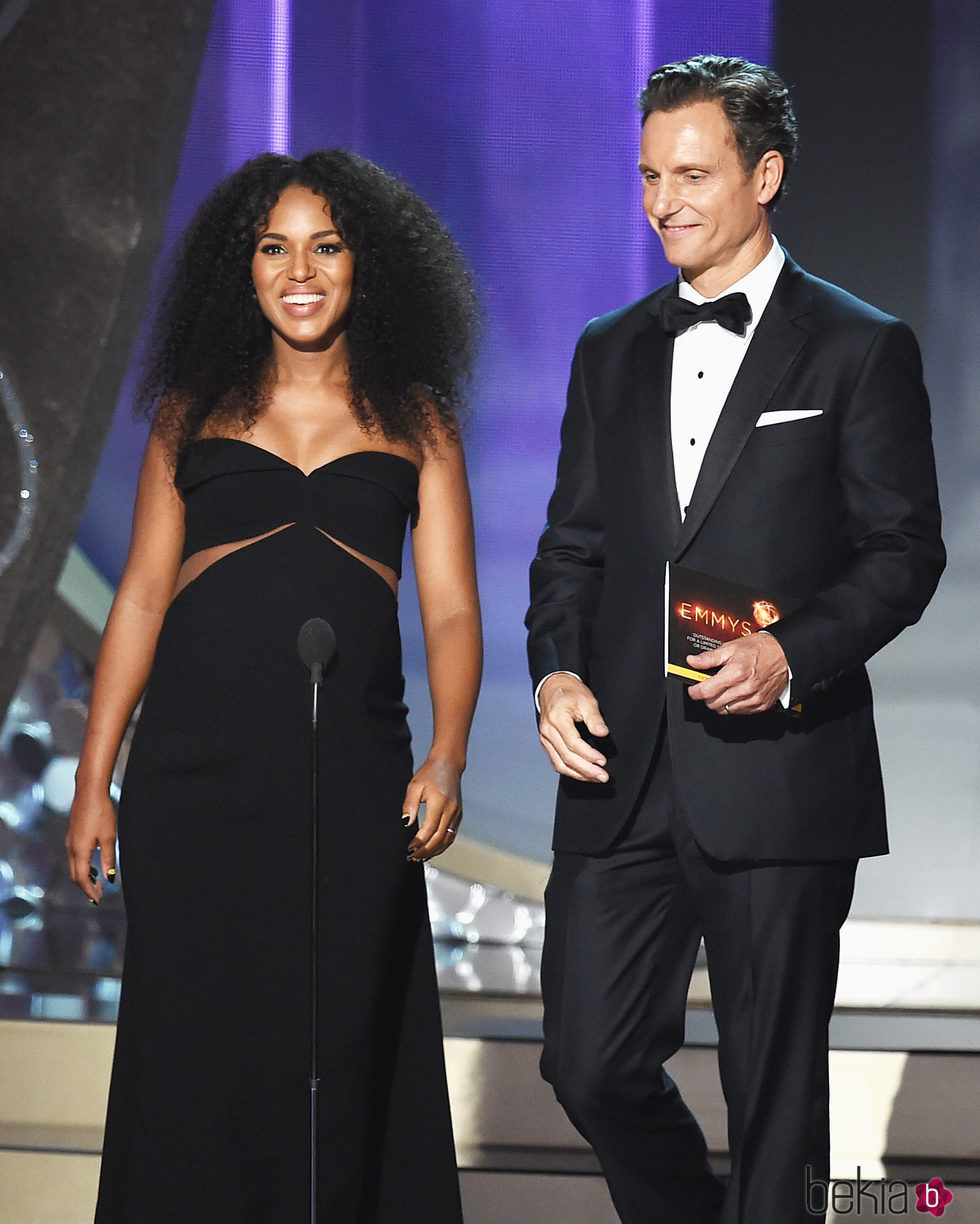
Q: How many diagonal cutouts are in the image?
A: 2